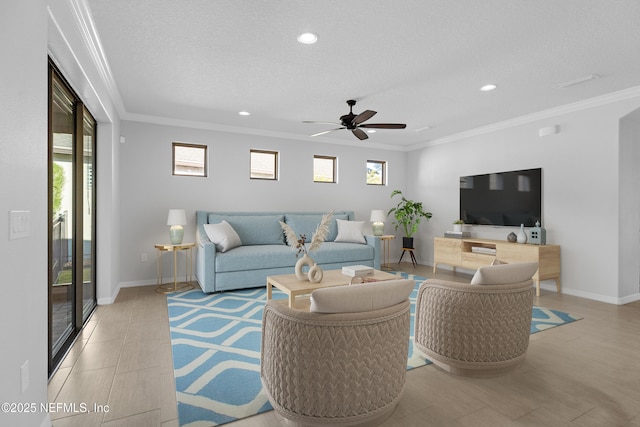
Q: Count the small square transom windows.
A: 4